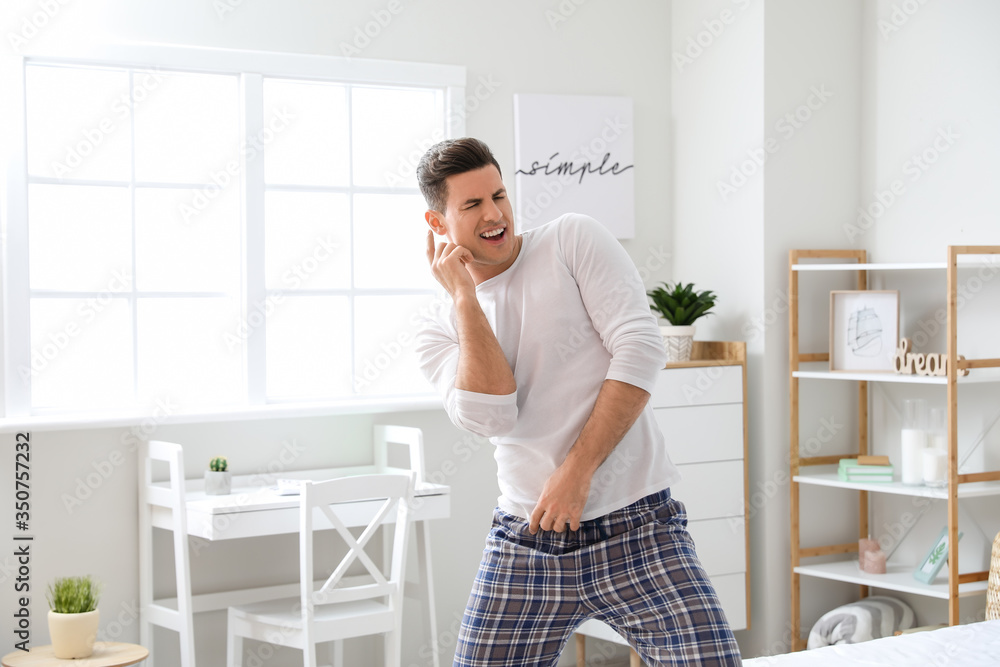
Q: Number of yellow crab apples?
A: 0